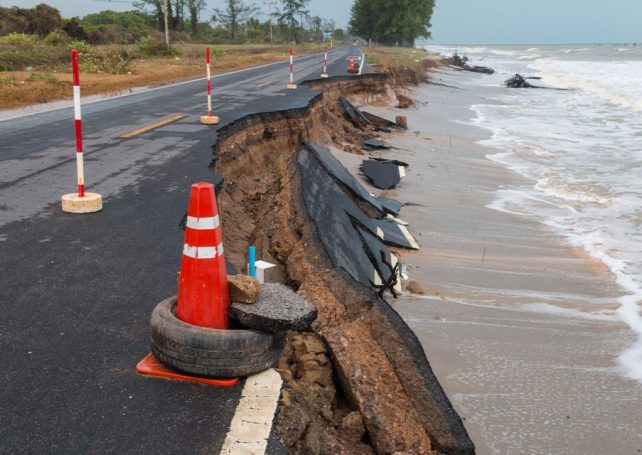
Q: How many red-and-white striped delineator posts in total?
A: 4